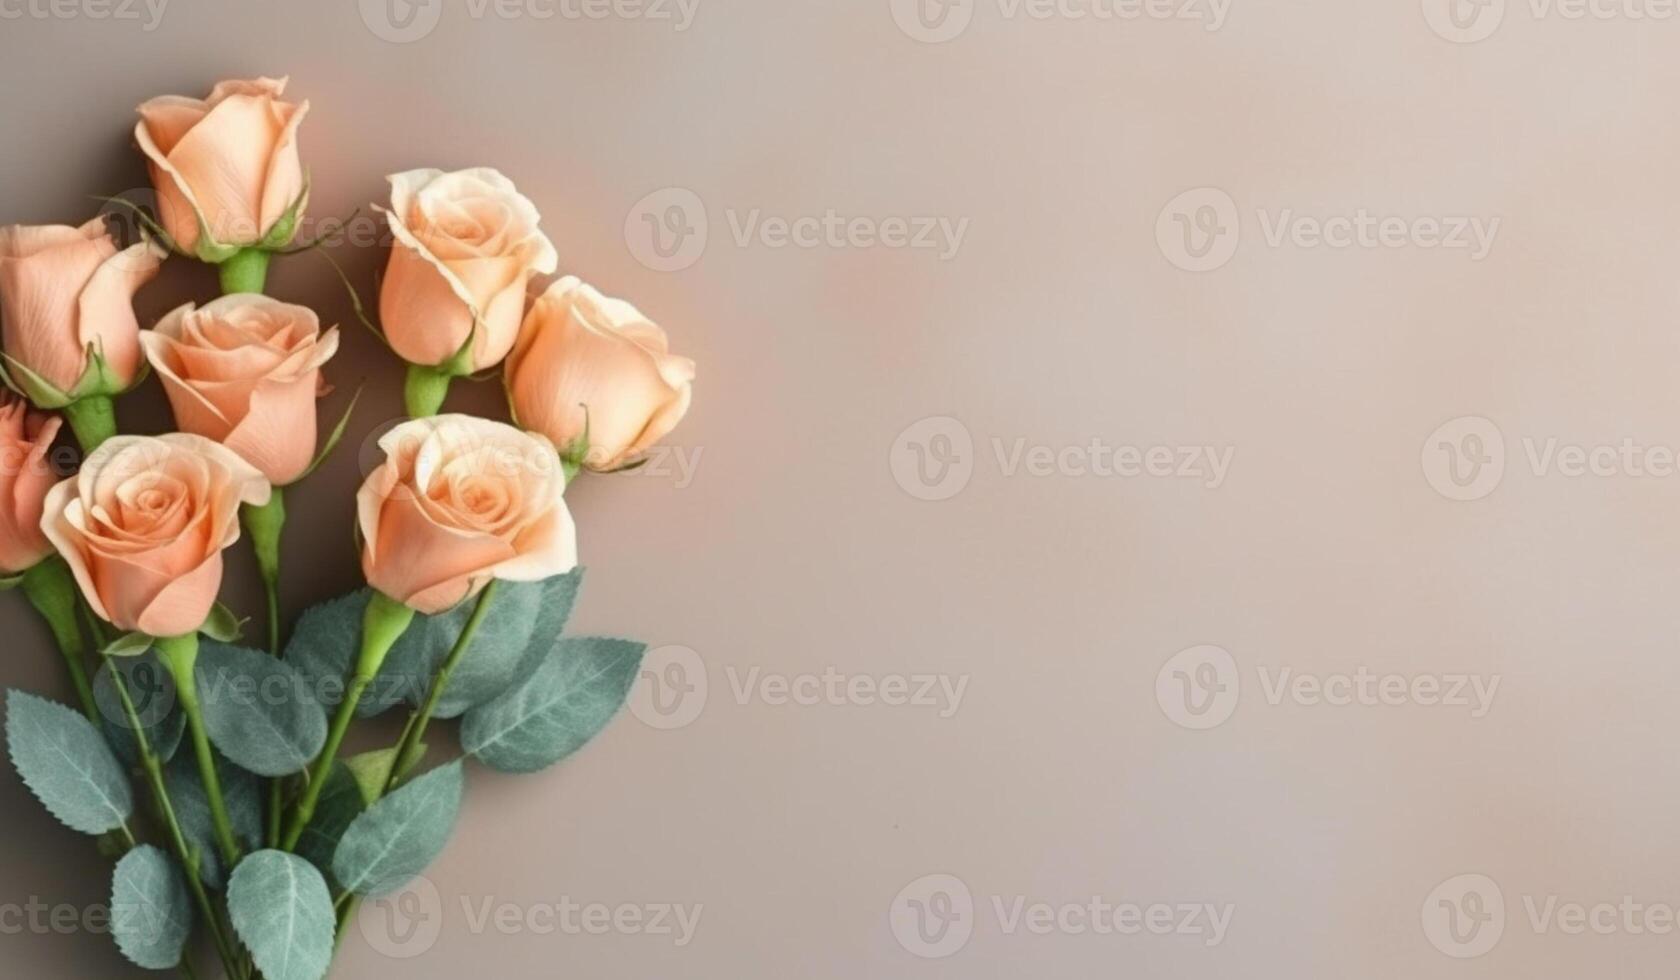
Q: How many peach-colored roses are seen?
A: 8